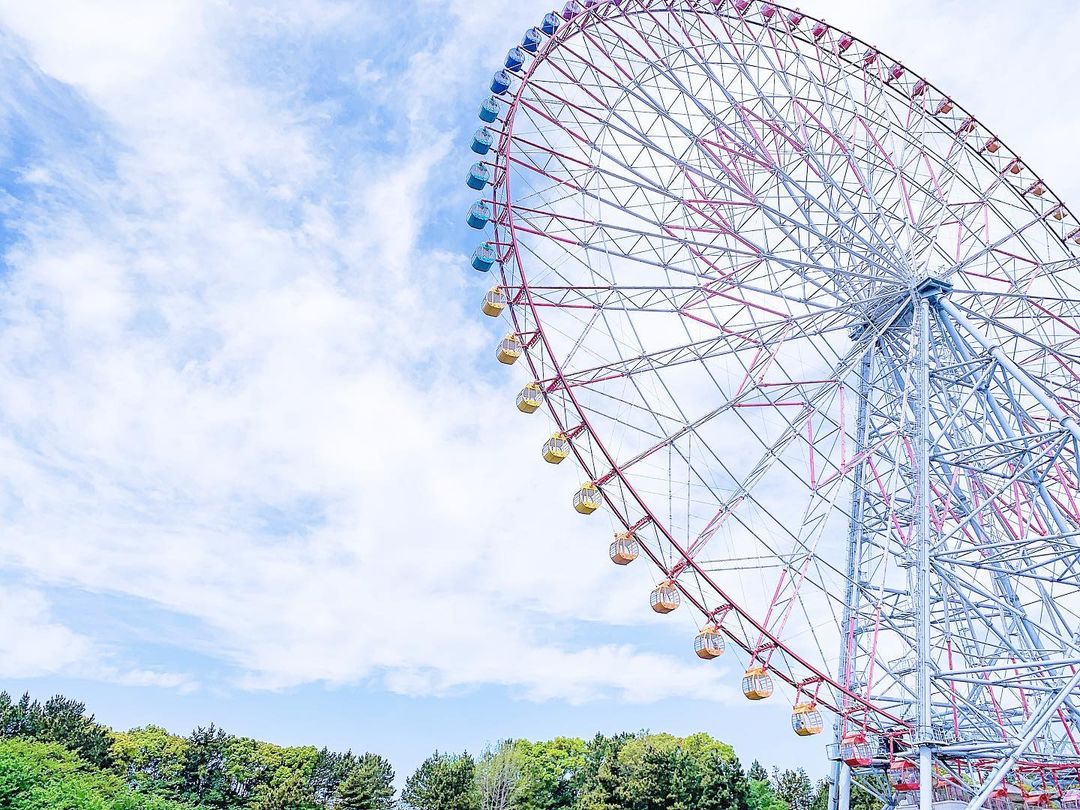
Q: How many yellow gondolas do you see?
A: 5